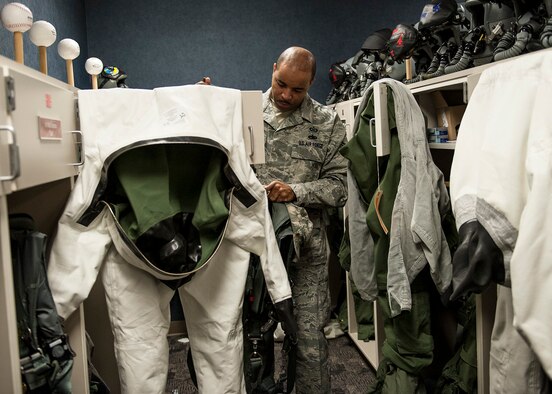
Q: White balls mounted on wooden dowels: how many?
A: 4